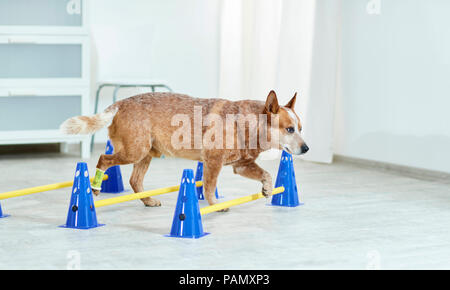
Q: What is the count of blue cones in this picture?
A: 6